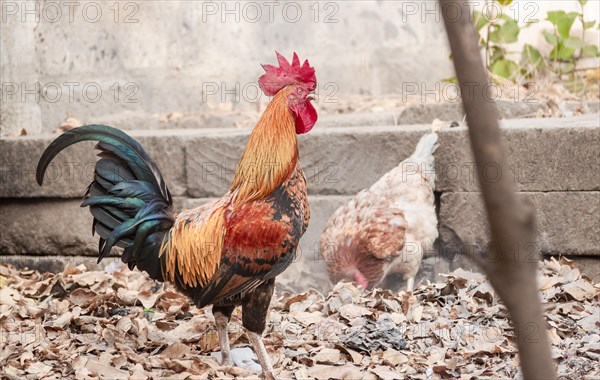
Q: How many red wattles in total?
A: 1